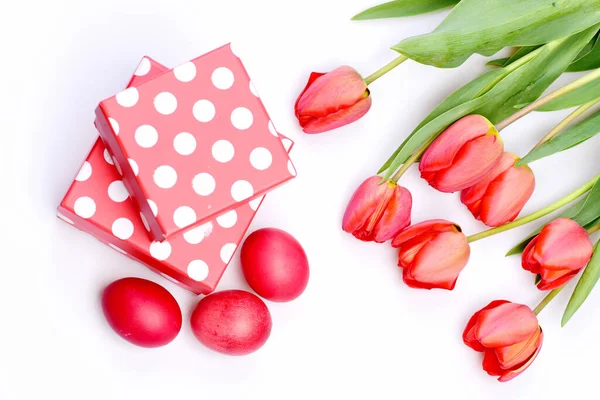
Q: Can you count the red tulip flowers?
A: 7